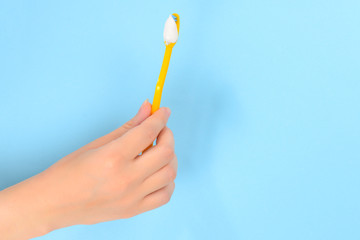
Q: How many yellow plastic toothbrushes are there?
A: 1